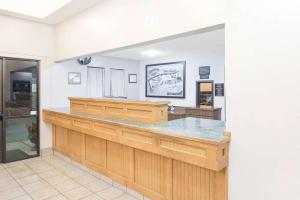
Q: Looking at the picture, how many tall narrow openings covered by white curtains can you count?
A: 2